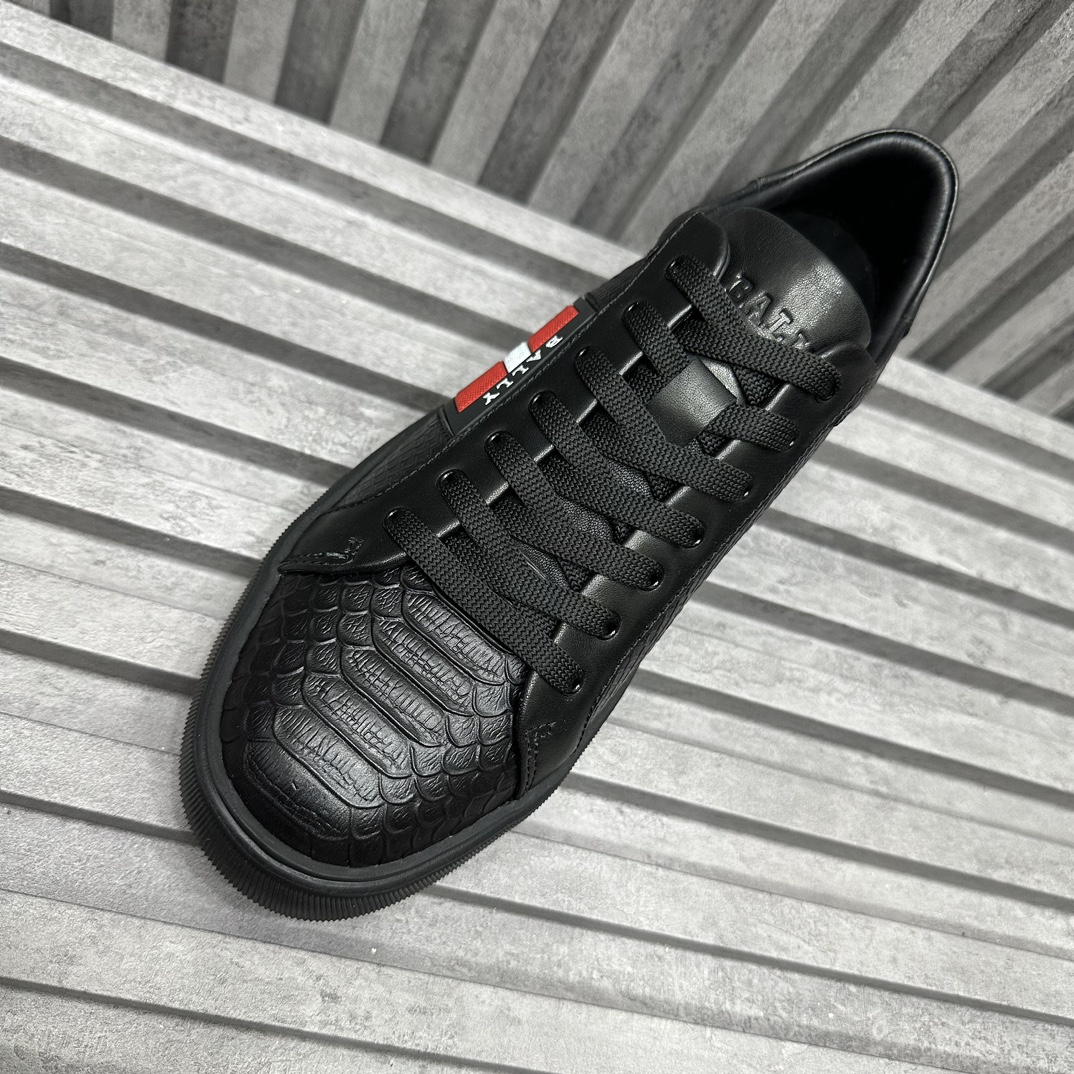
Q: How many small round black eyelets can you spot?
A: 14